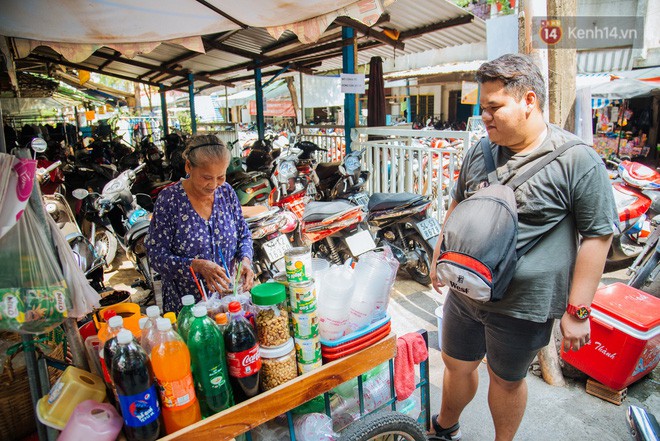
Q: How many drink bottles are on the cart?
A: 11